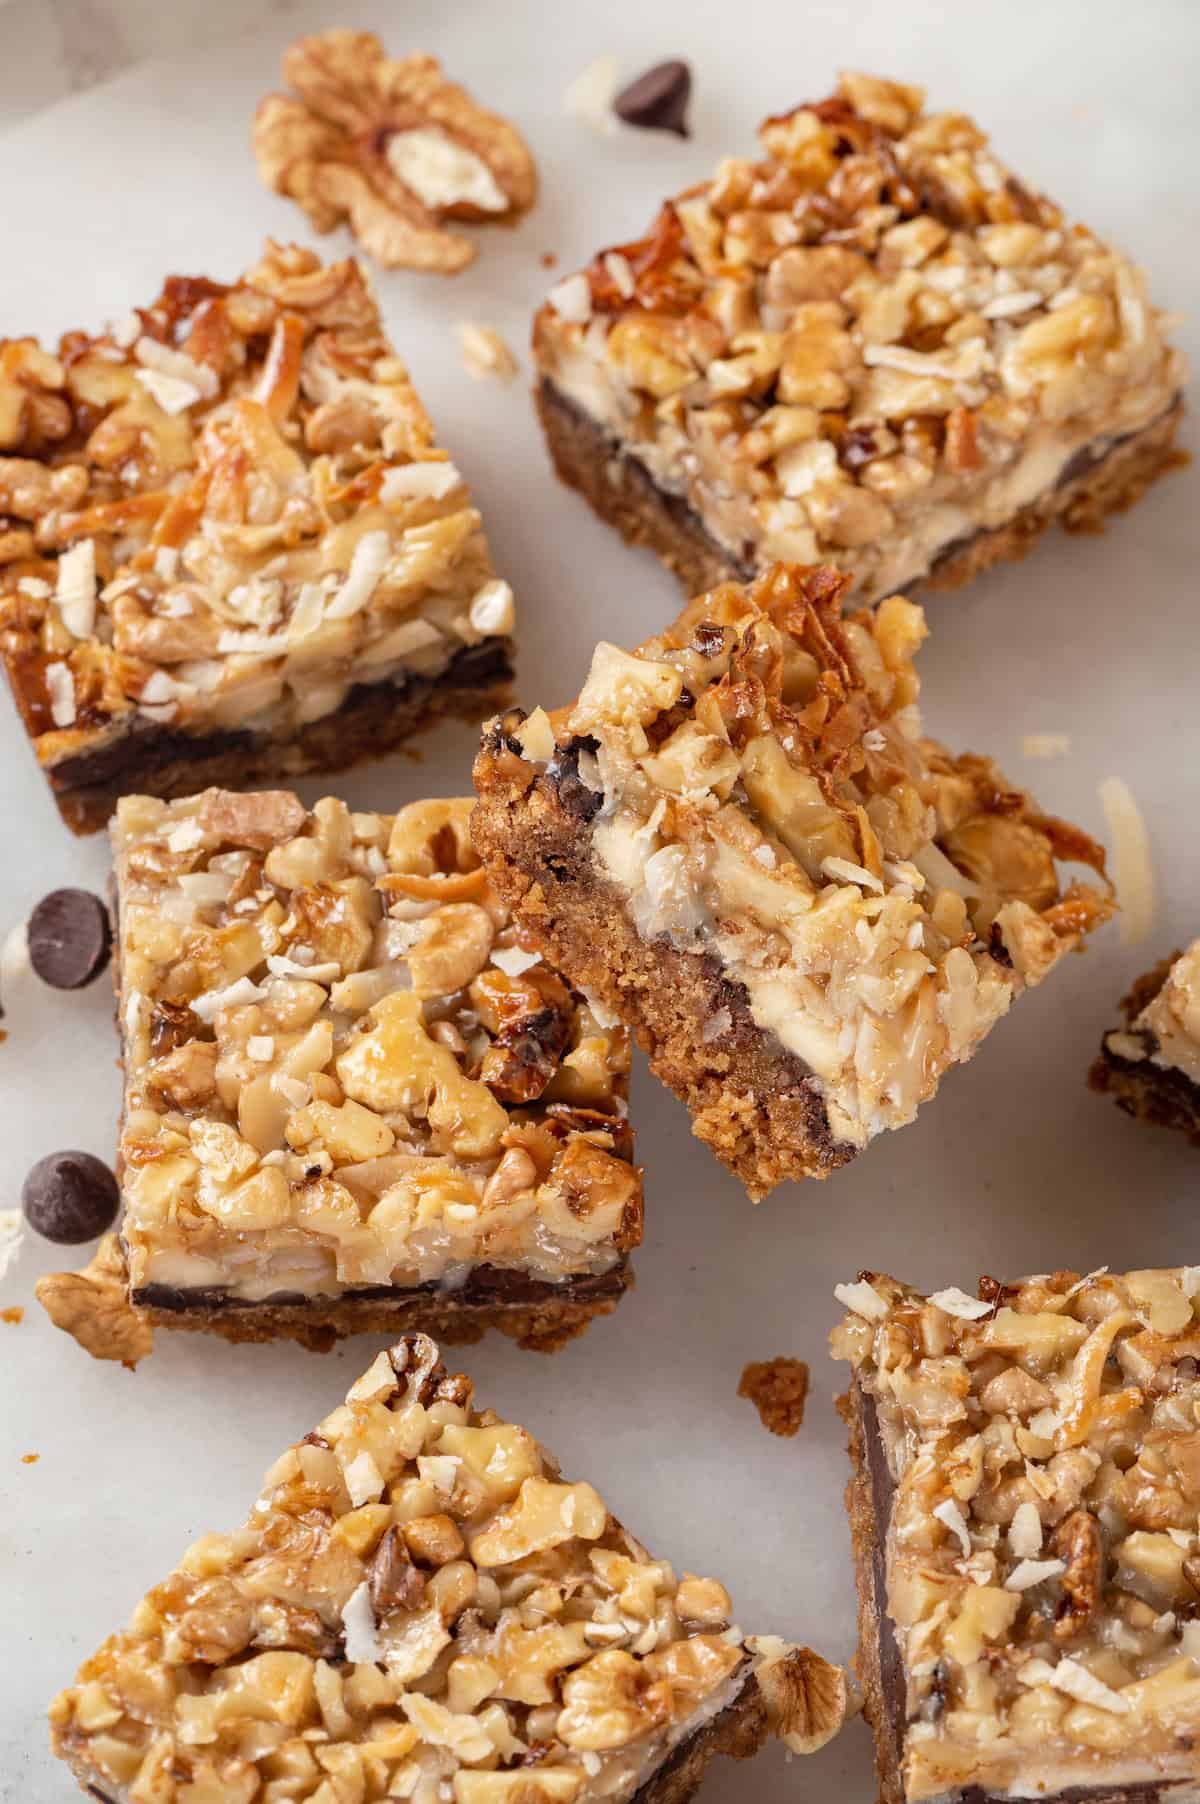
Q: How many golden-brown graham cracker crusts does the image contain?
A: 7